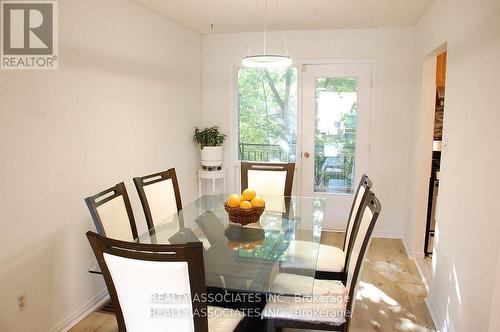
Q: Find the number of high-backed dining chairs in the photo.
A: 6